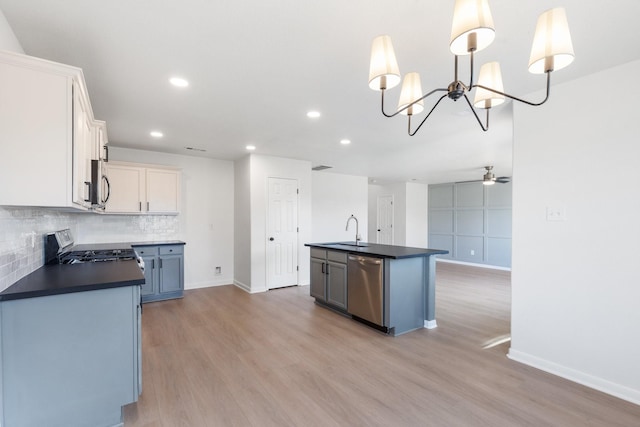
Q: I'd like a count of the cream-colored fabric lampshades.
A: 5